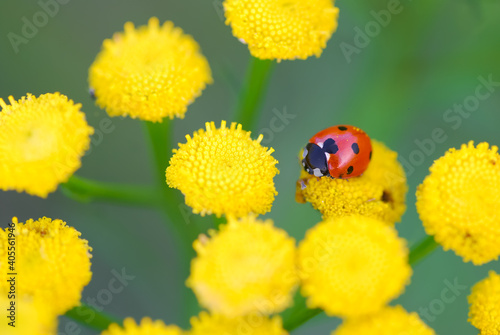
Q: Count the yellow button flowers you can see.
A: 14